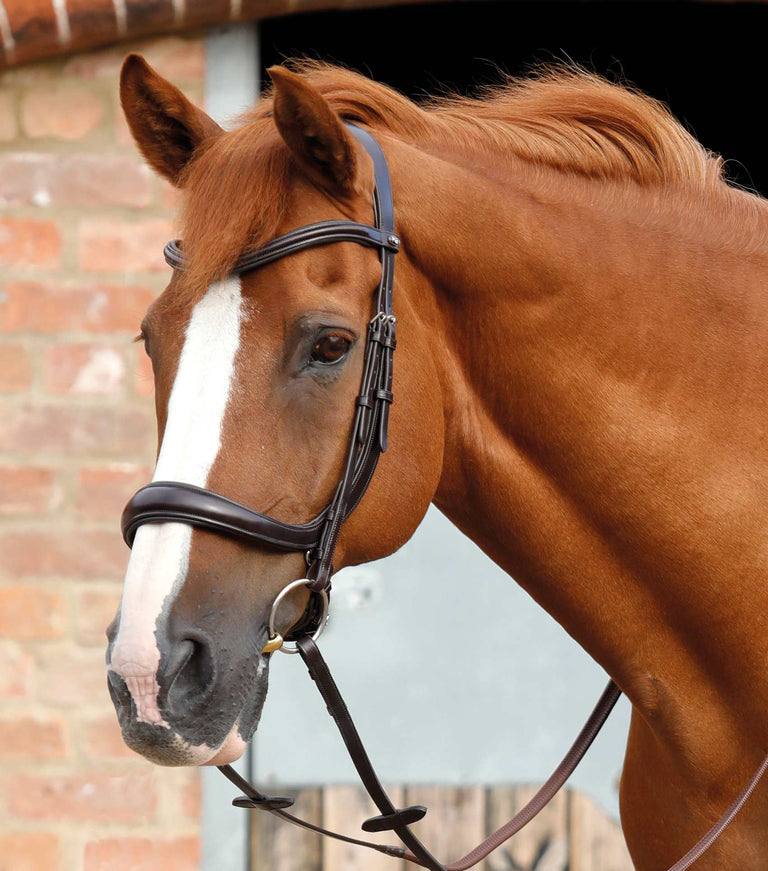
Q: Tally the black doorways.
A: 1